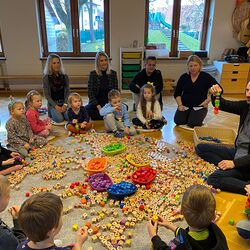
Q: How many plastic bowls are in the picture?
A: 6